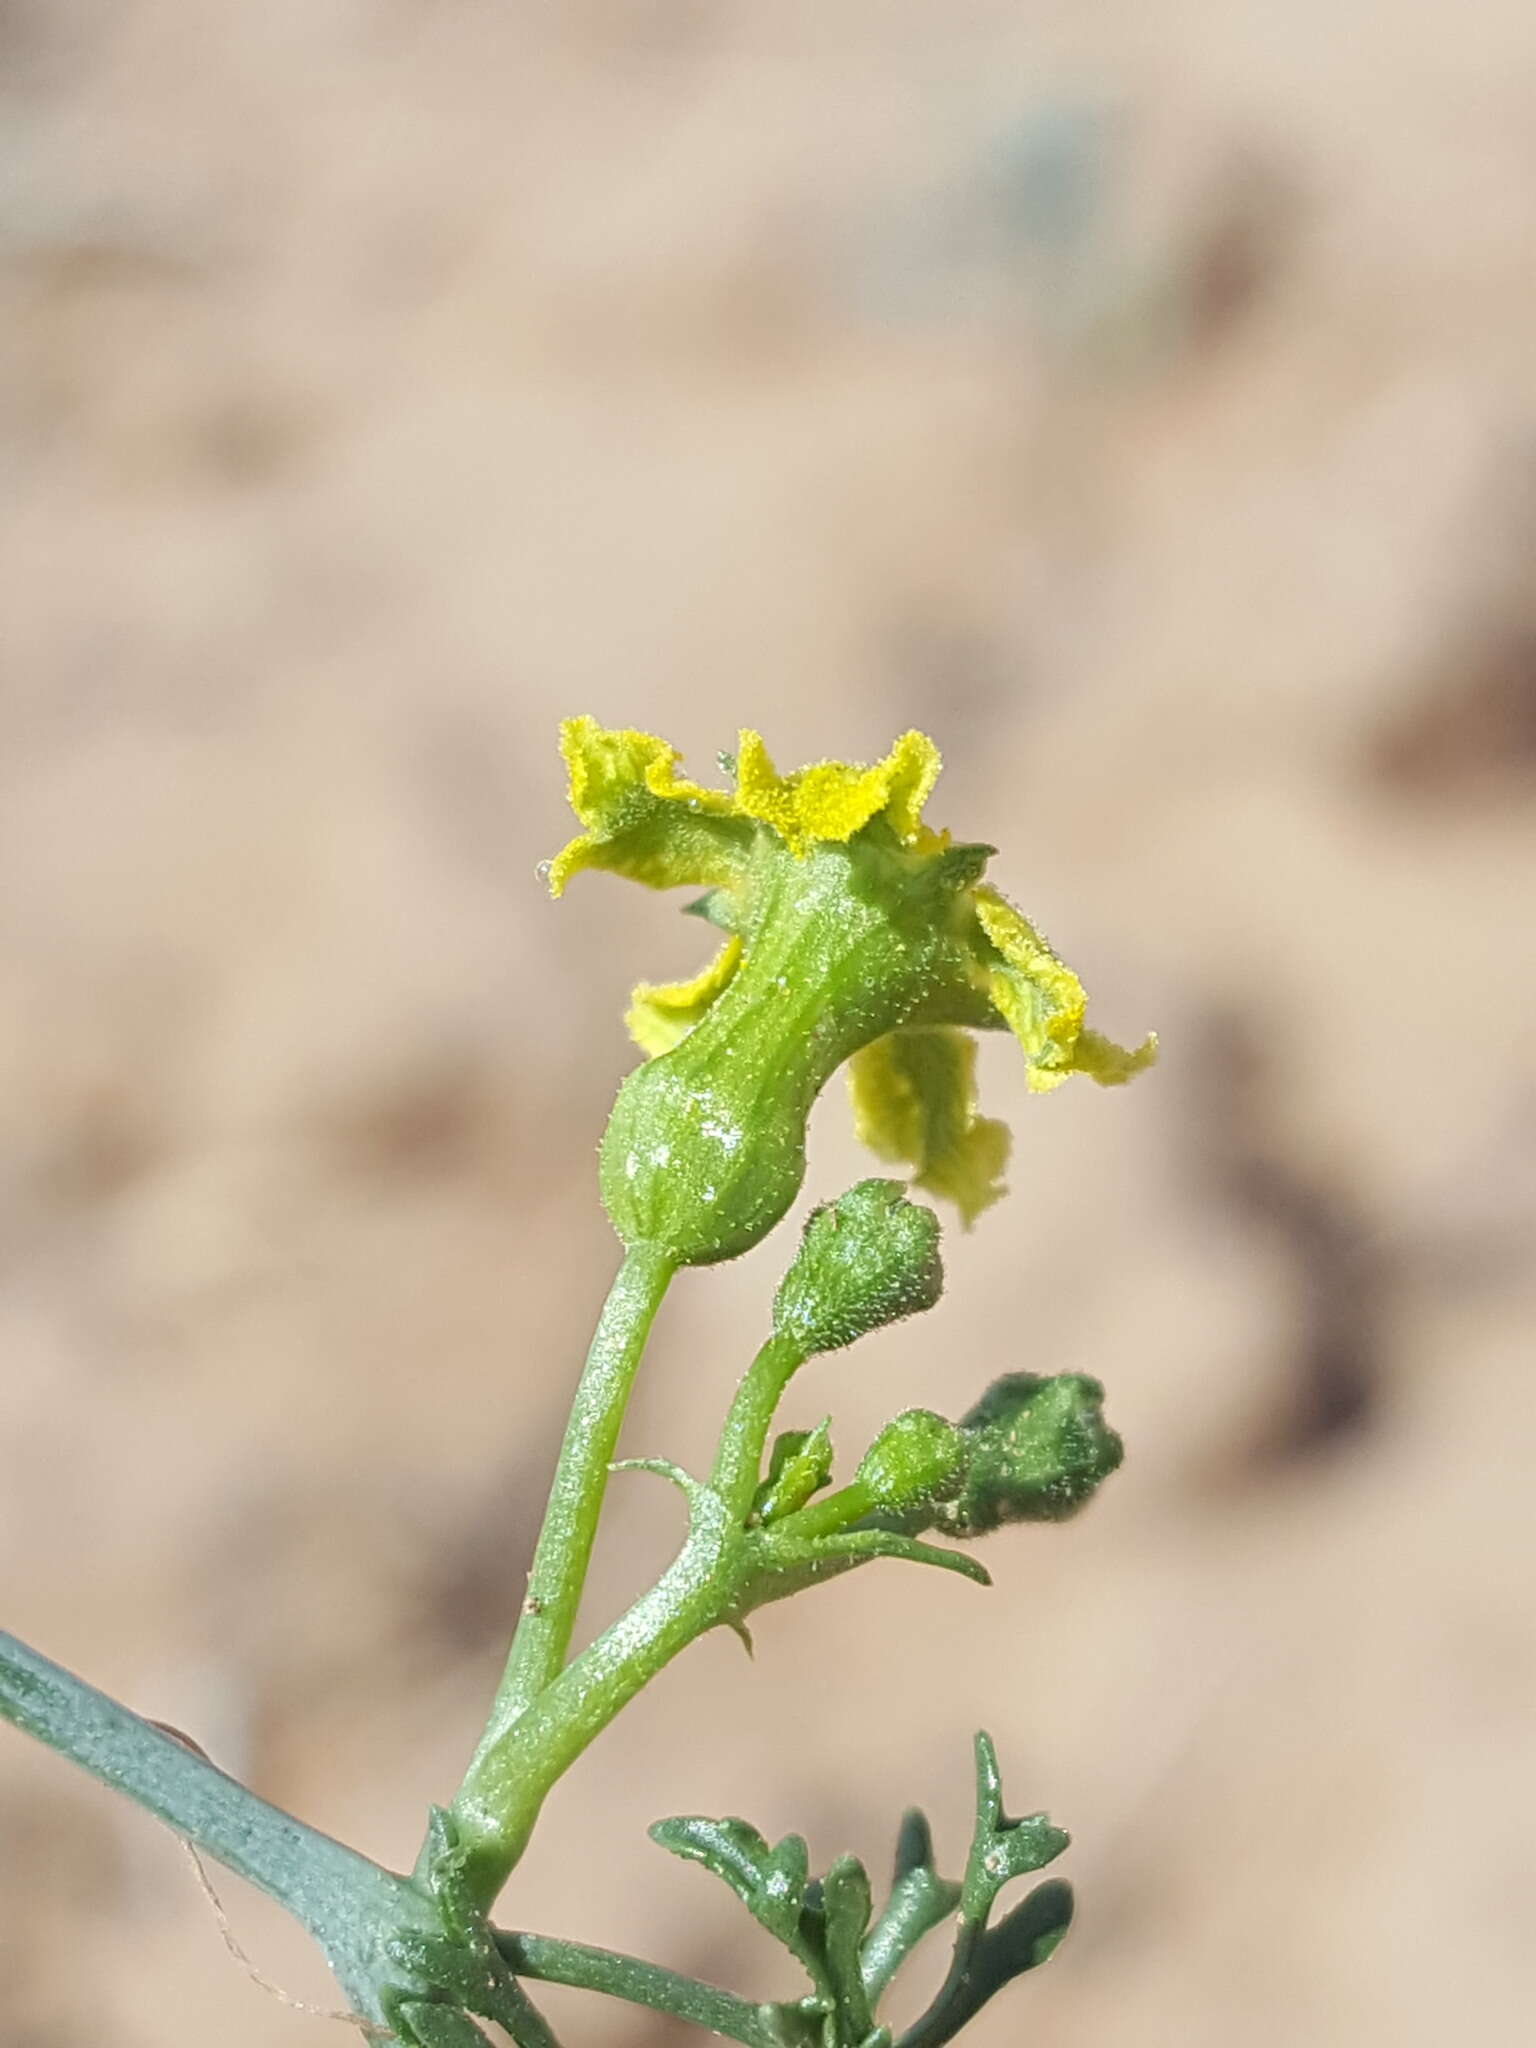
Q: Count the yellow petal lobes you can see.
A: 5